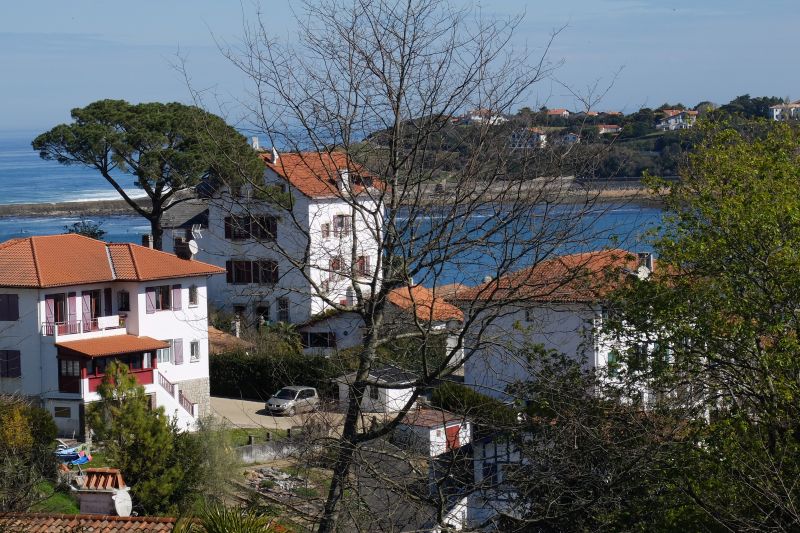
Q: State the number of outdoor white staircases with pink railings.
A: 1